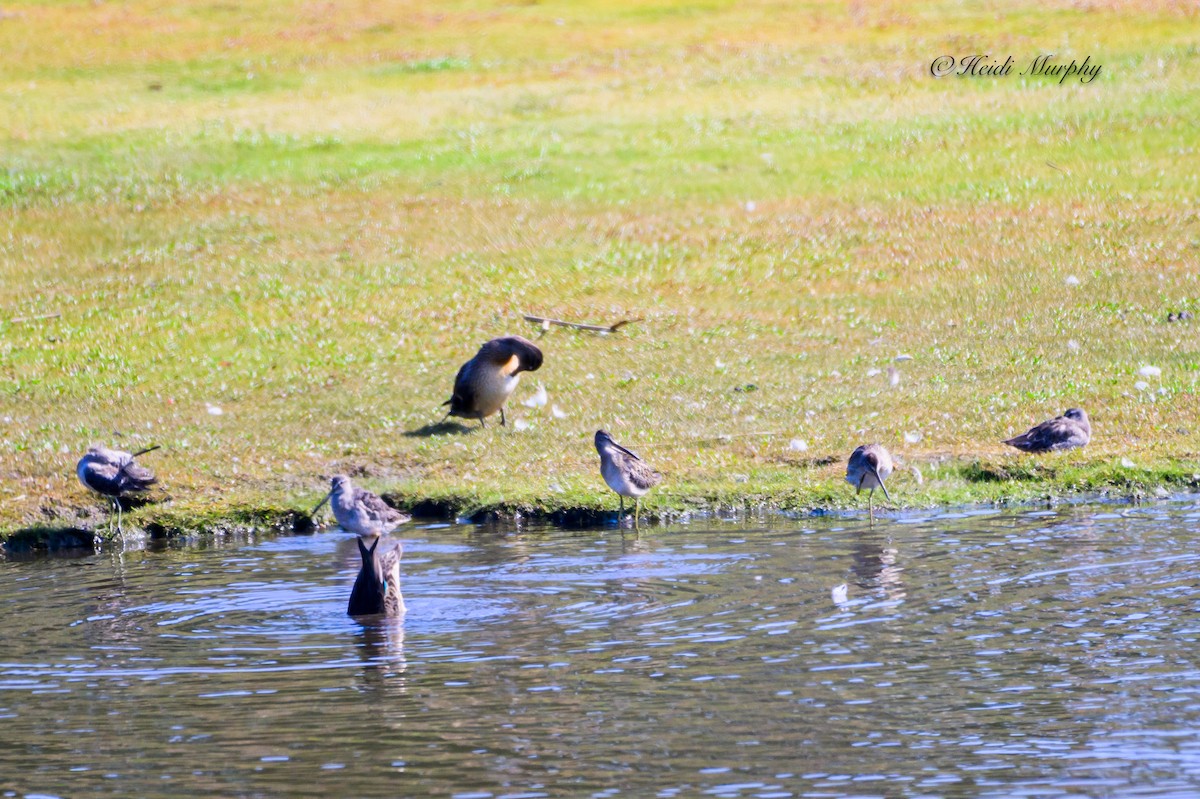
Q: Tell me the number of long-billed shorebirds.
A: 5